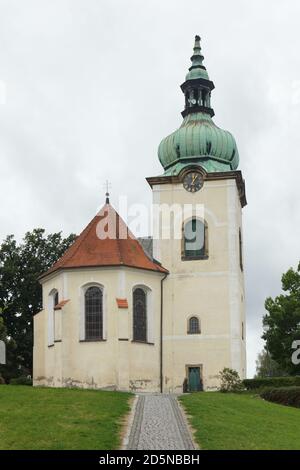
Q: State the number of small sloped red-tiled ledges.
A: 2